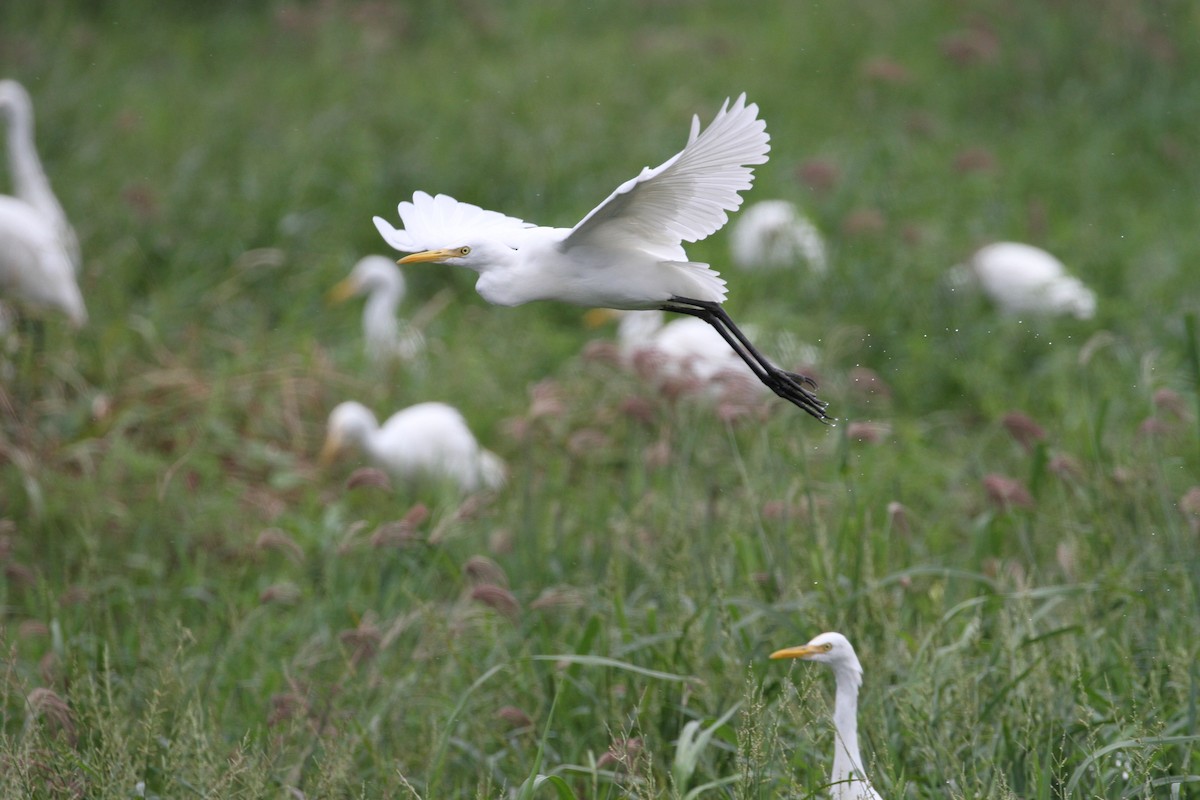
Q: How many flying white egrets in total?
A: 1